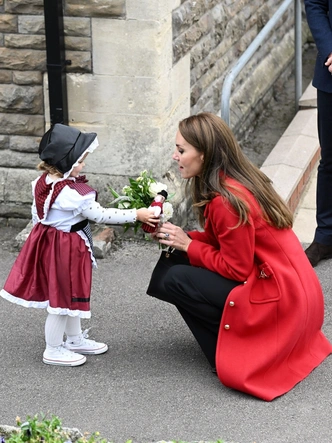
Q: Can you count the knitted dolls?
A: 1